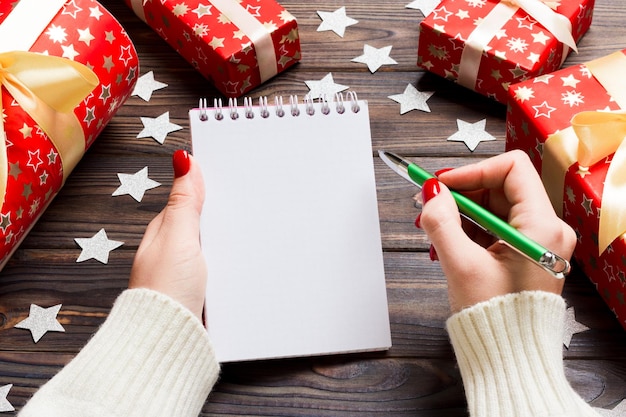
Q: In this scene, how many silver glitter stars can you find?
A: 14